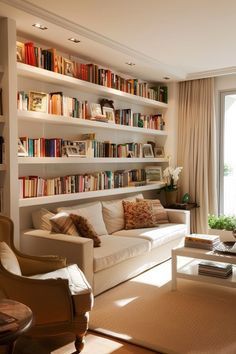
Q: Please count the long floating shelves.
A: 4